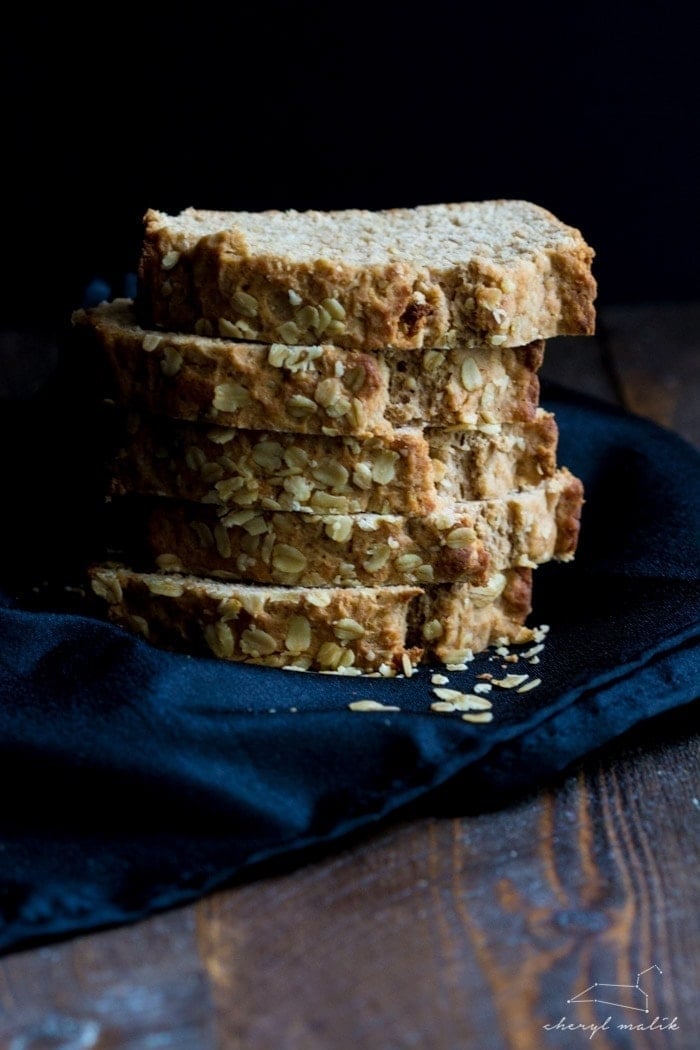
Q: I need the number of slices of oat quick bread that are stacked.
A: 5